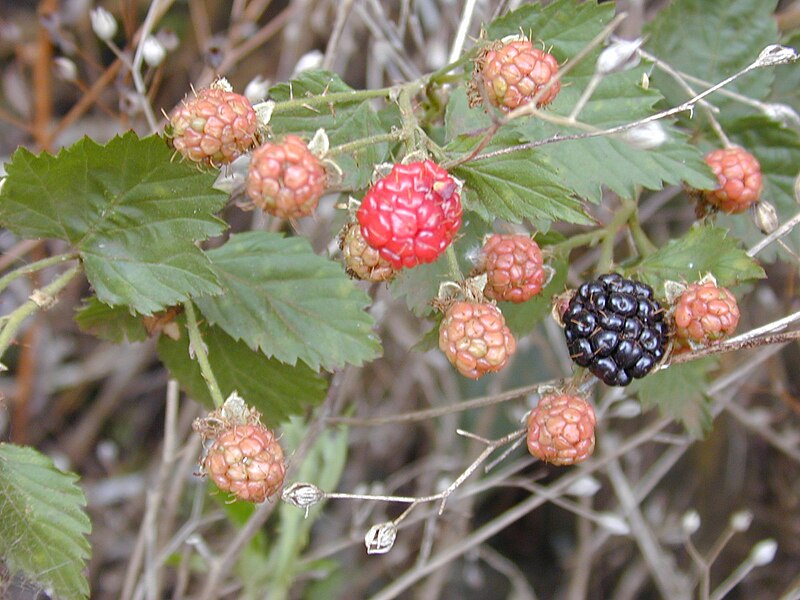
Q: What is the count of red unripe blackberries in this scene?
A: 11